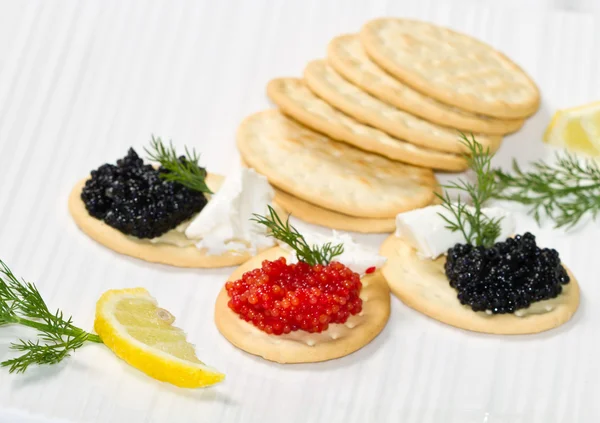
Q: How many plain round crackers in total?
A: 6